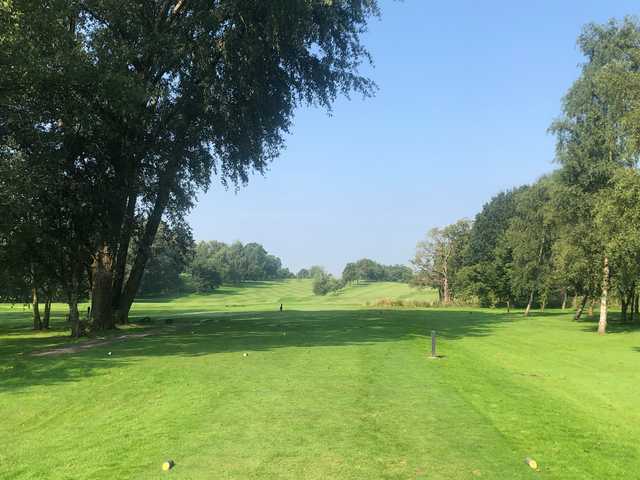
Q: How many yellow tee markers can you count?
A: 2